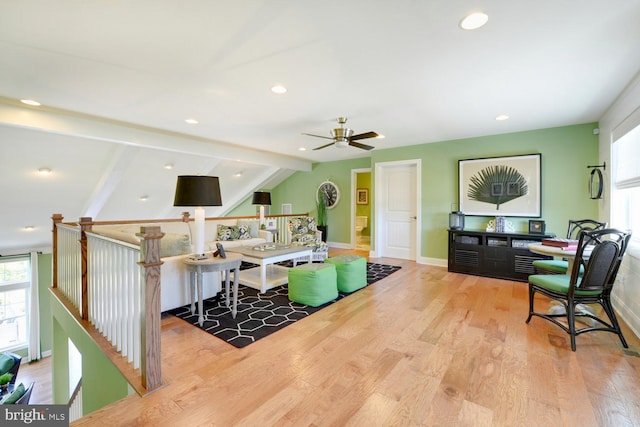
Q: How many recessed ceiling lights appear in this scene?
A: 12